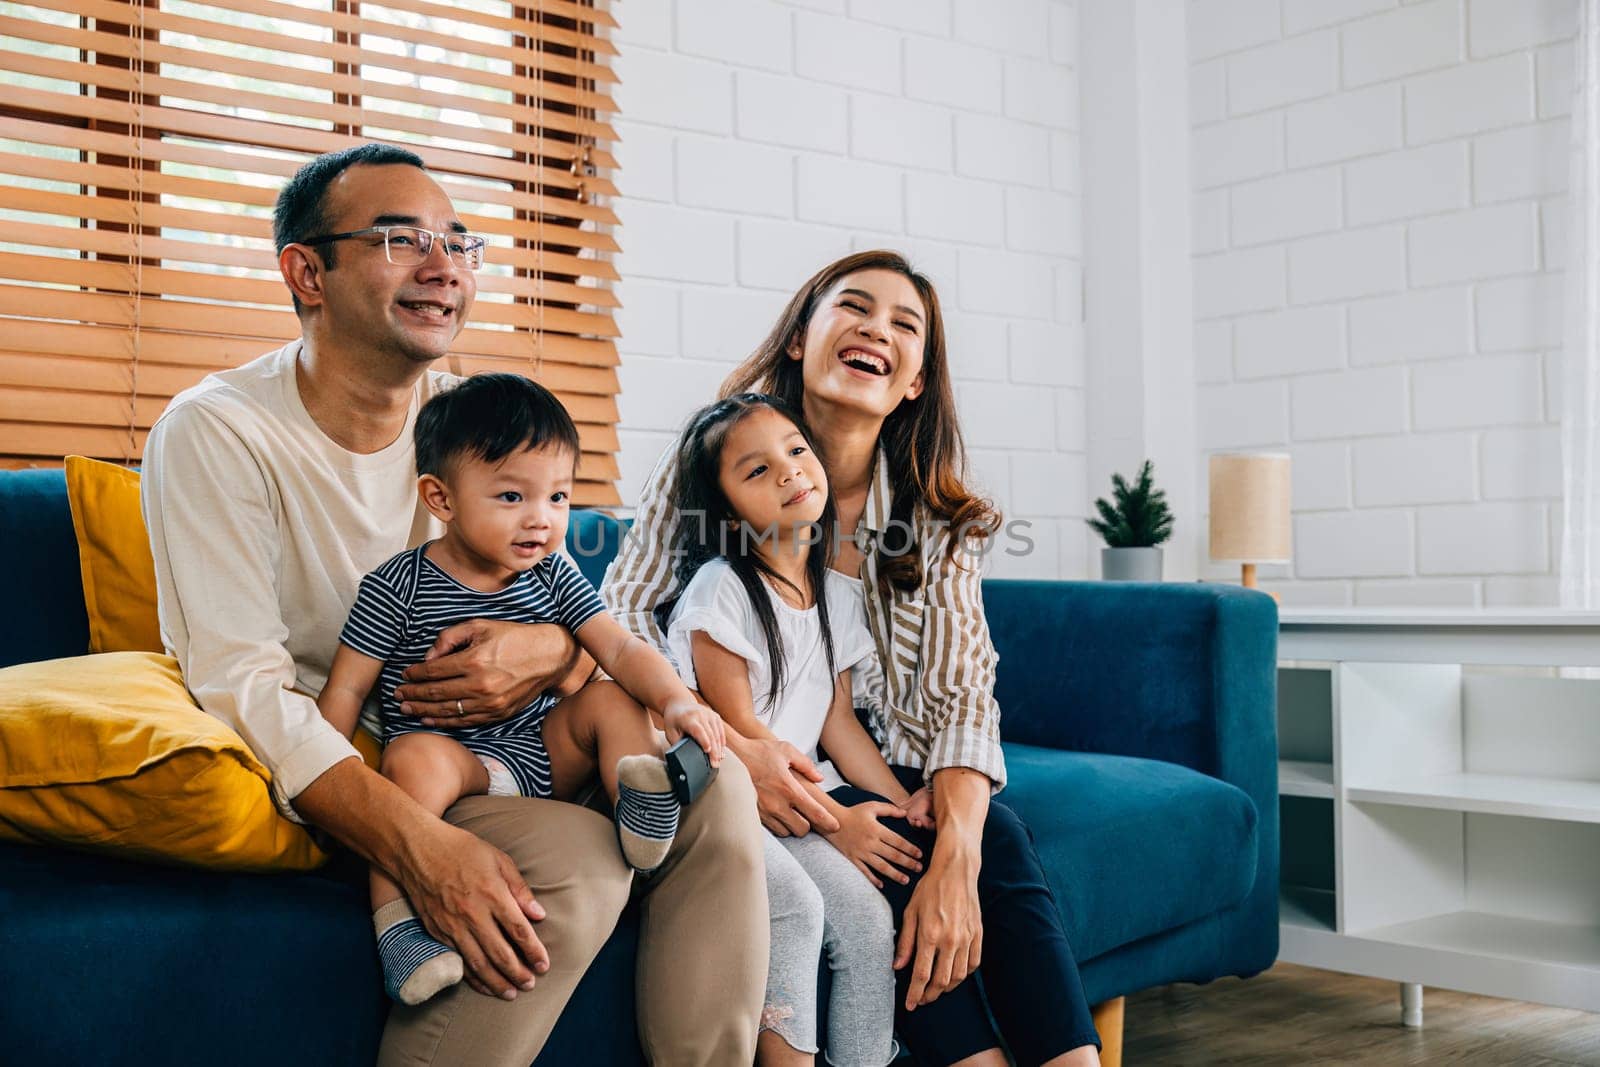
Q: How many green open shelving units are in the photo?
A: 0